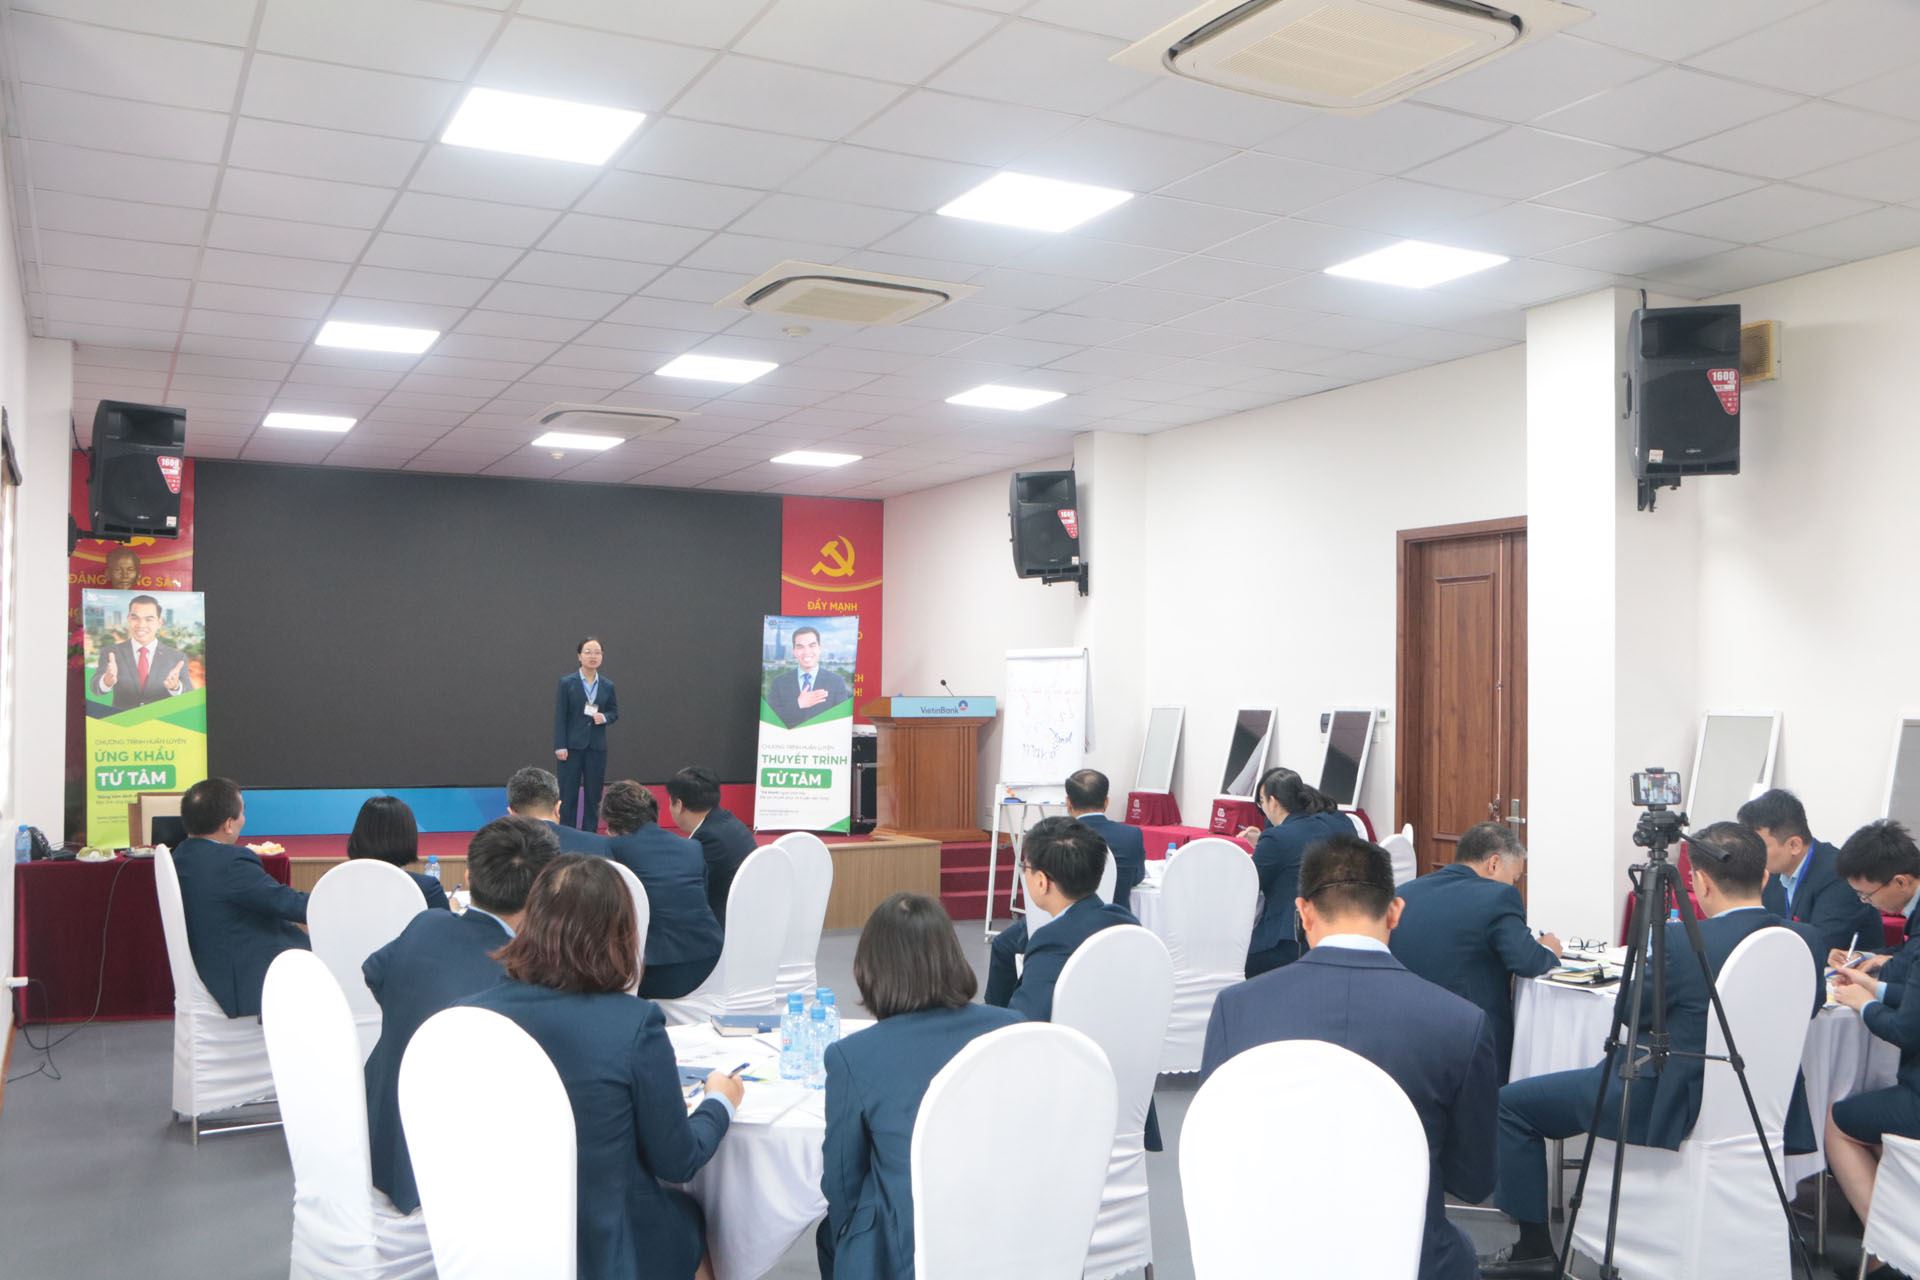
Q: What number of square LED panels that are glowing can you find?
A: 9